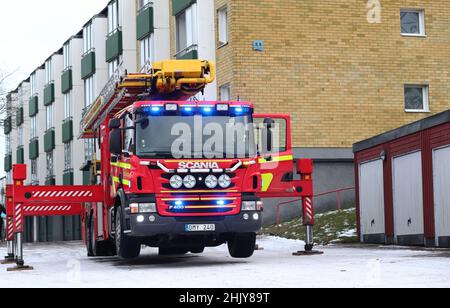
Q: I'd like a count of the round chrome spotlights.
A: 4